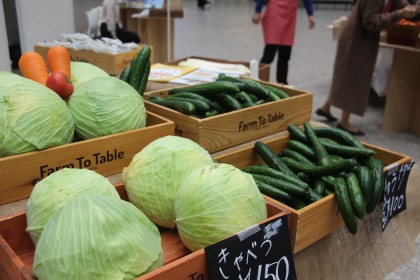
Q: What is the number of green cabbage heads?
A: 7